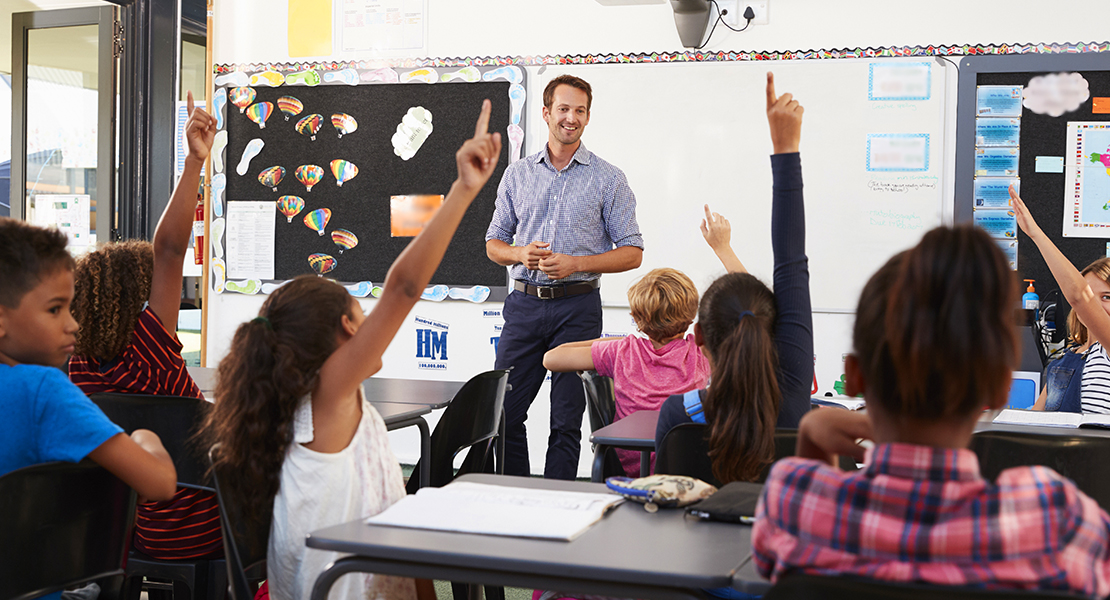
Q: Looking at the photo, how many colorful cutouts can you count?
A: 12